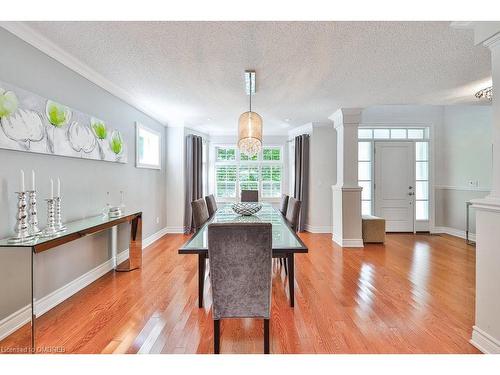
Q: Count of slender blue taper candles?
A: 0